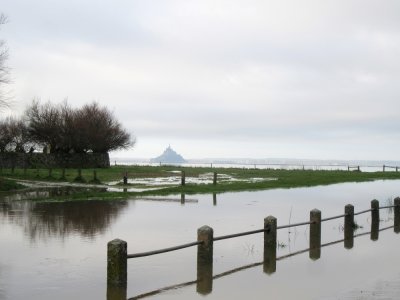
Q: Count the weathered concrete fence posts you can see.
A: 7